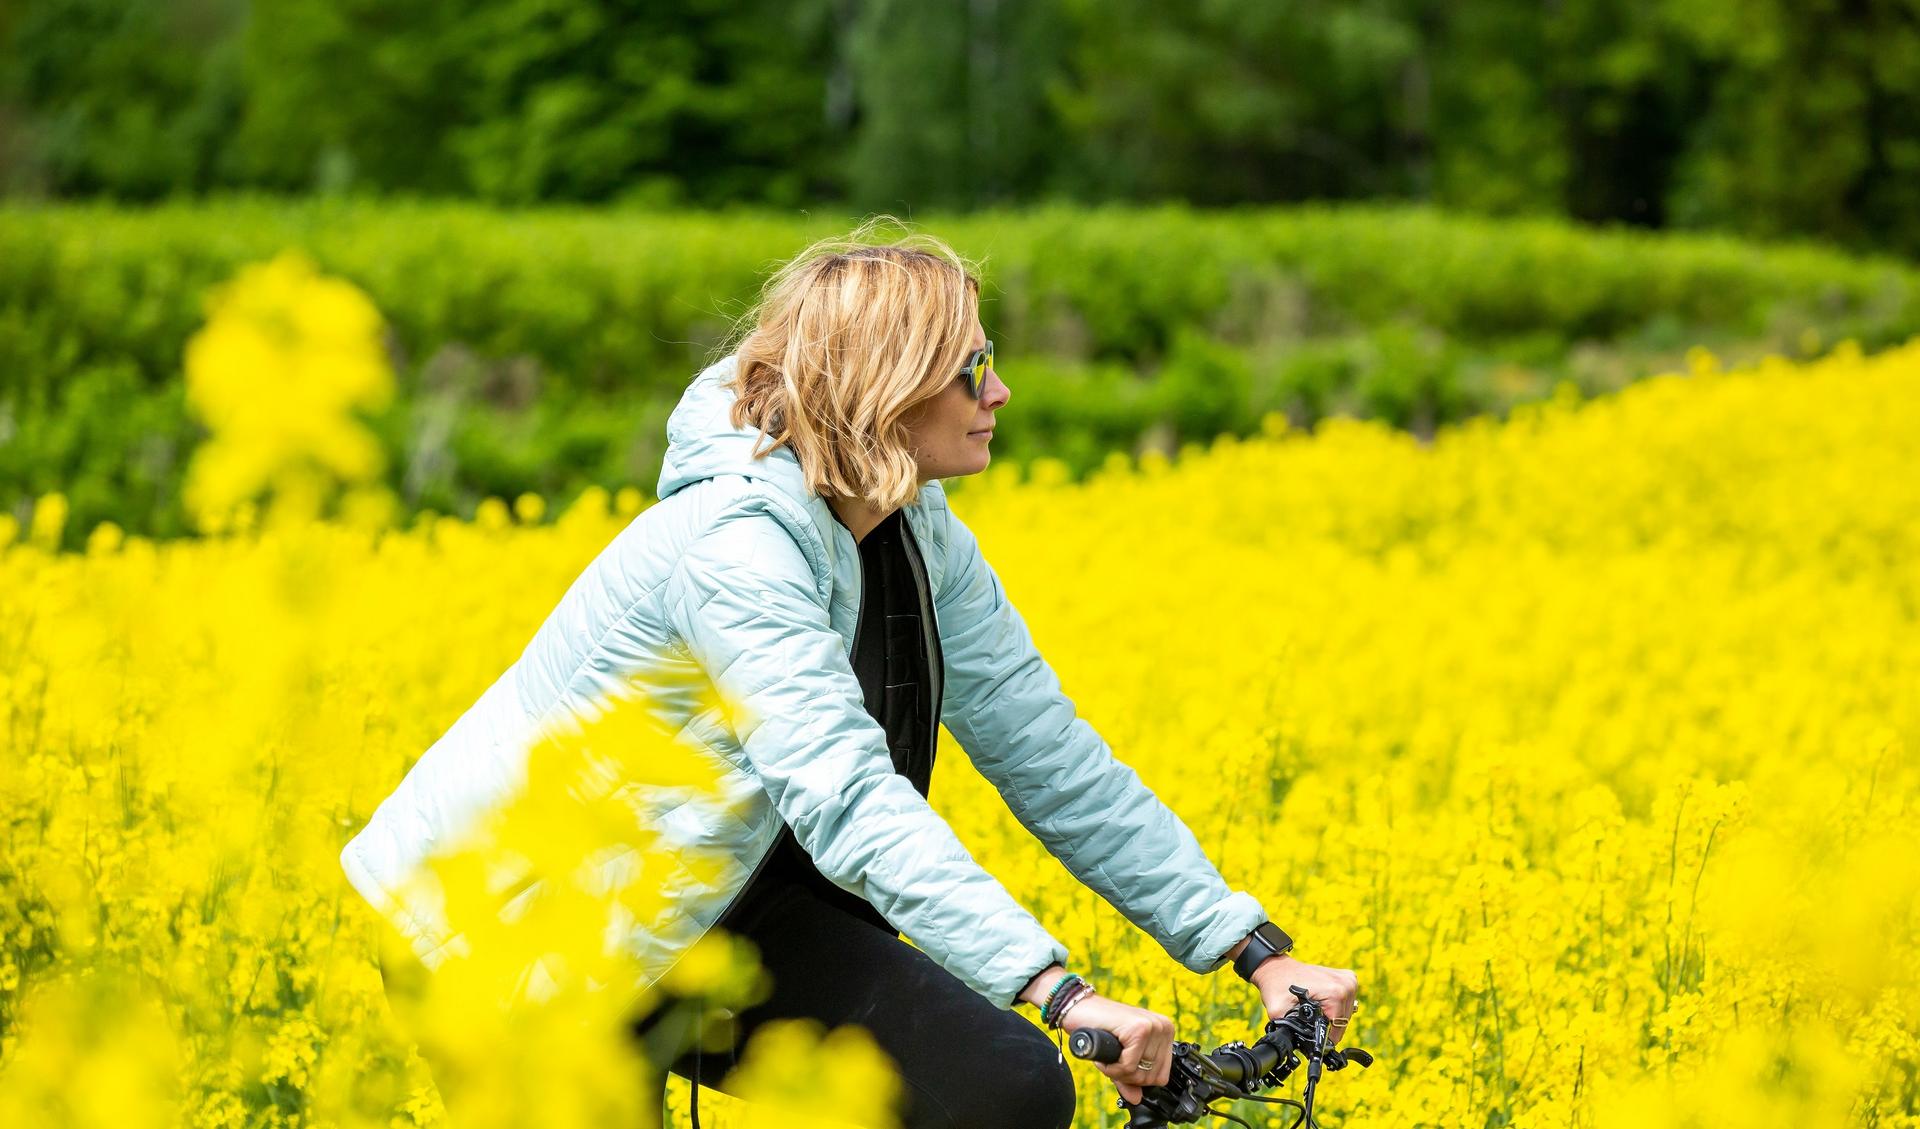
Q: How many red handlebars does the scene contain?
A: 0